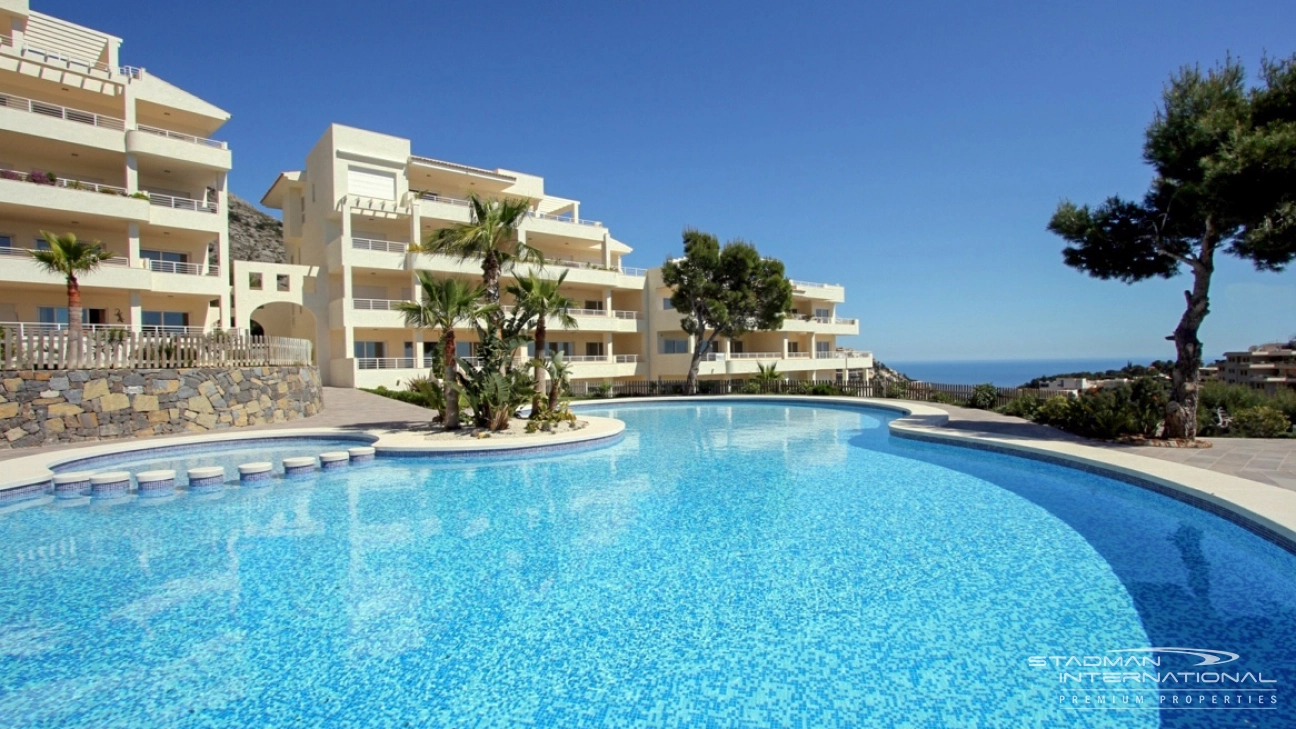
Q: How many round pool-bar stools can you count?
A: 8